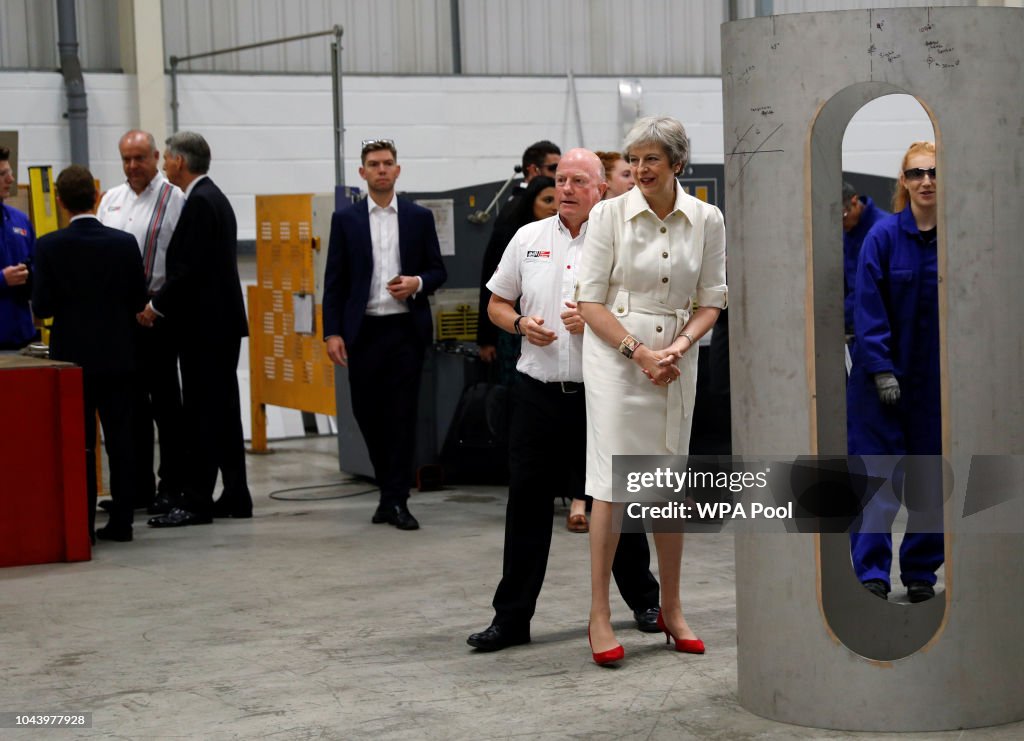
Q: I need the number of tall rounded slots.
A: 1